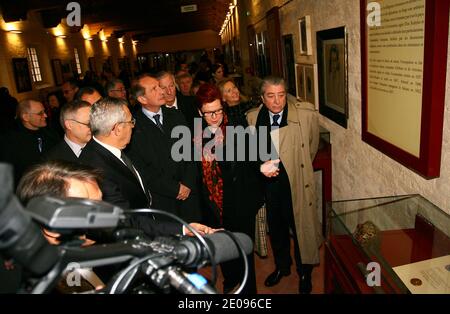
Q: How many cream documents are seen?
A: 2